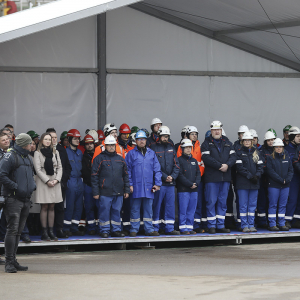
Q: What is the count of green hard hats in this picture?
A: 5